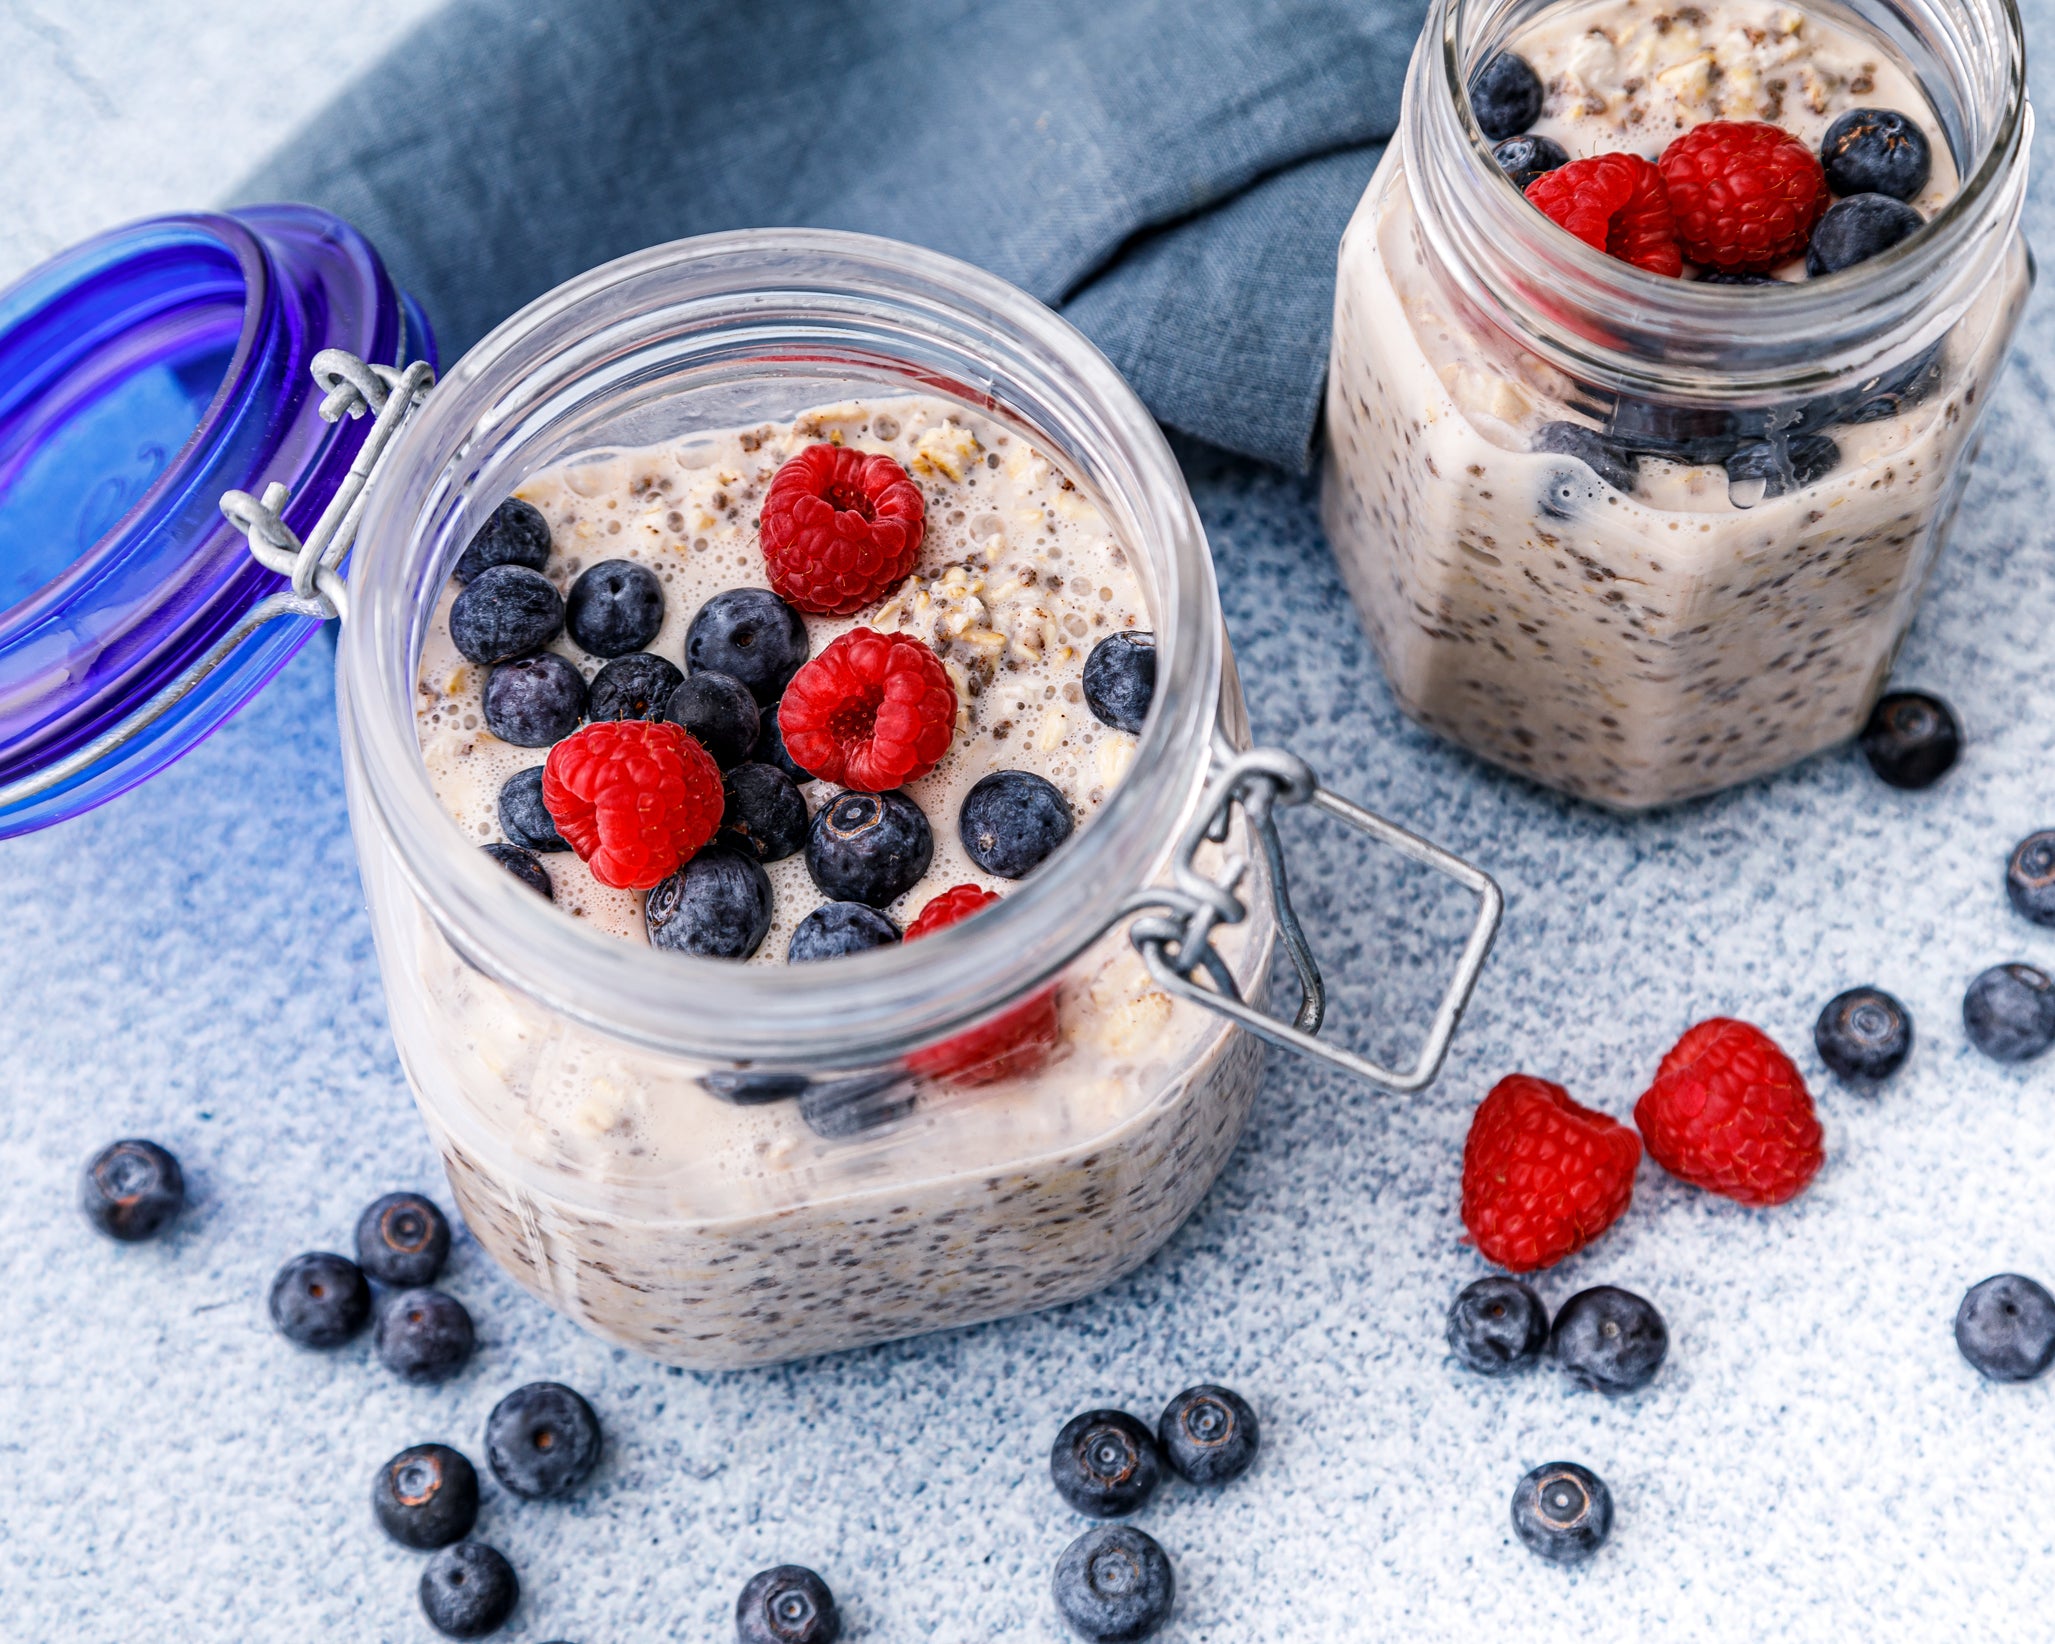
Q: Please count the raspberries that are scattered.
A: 2